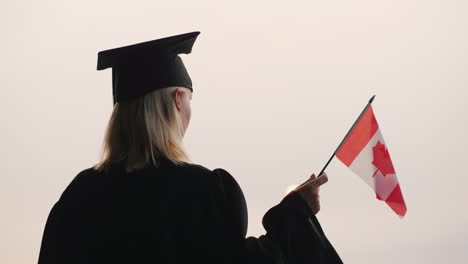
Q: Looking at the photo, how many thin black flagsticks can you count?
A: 1